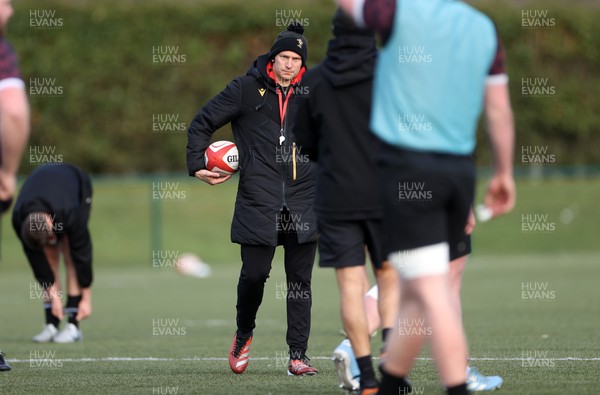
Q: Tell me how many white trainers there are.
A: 2